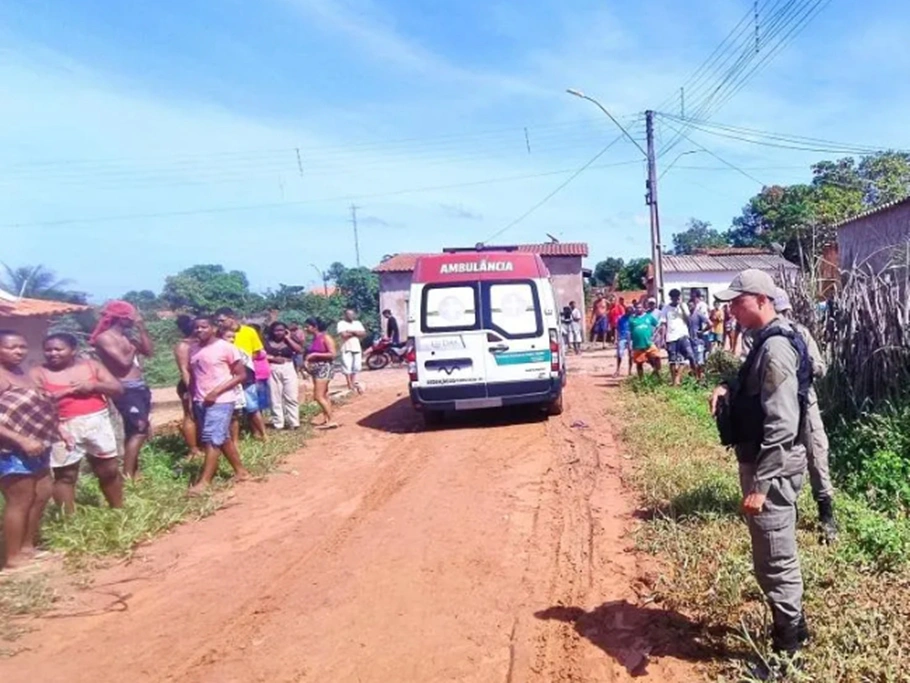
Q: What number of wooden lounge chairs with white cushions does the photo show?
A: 0